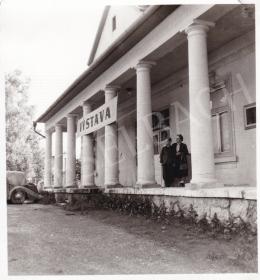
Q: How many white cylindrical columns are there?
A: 7